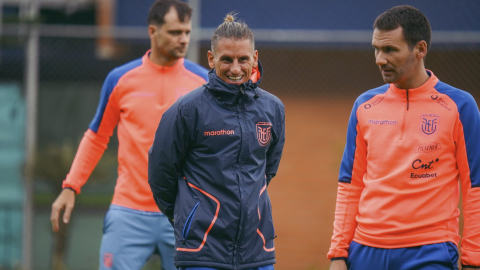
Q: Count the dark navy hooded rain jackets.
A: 1